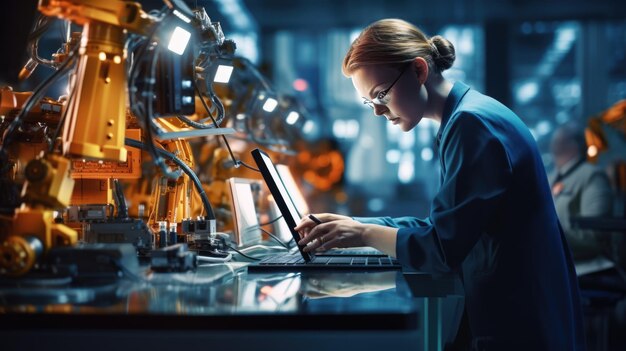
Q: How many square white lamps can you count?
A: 4